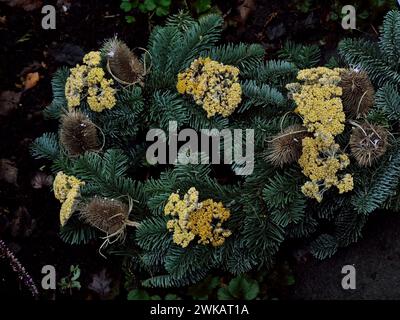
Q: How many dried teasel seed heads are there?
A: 6